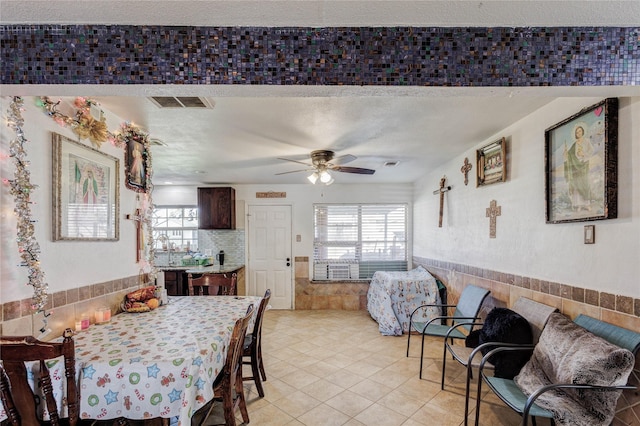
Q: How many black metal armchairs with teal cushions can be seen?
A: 2